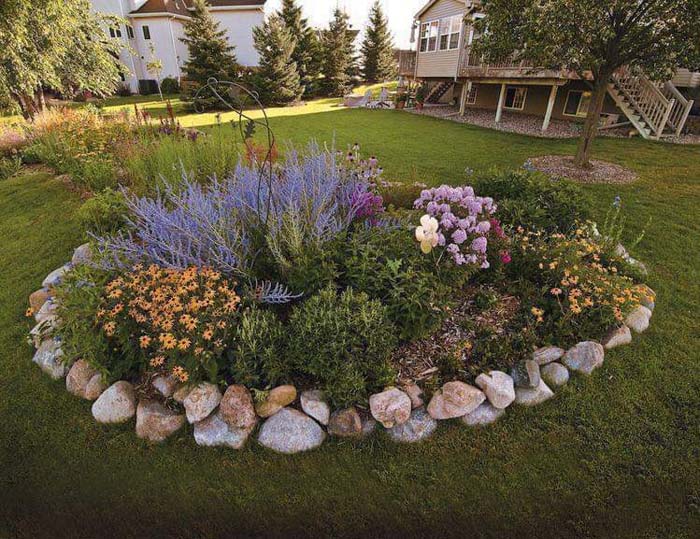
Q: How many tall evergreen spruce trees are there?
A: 5